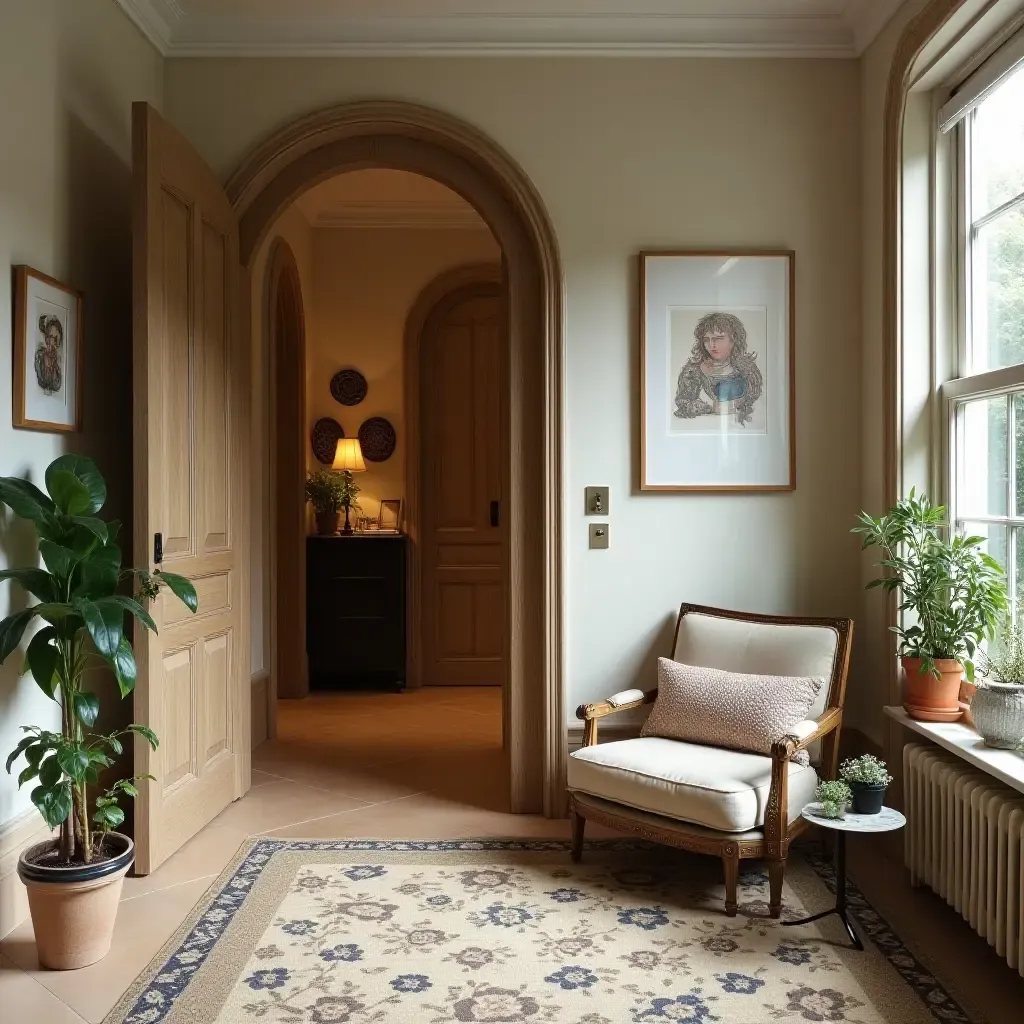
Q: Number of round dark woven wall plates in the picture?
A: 3